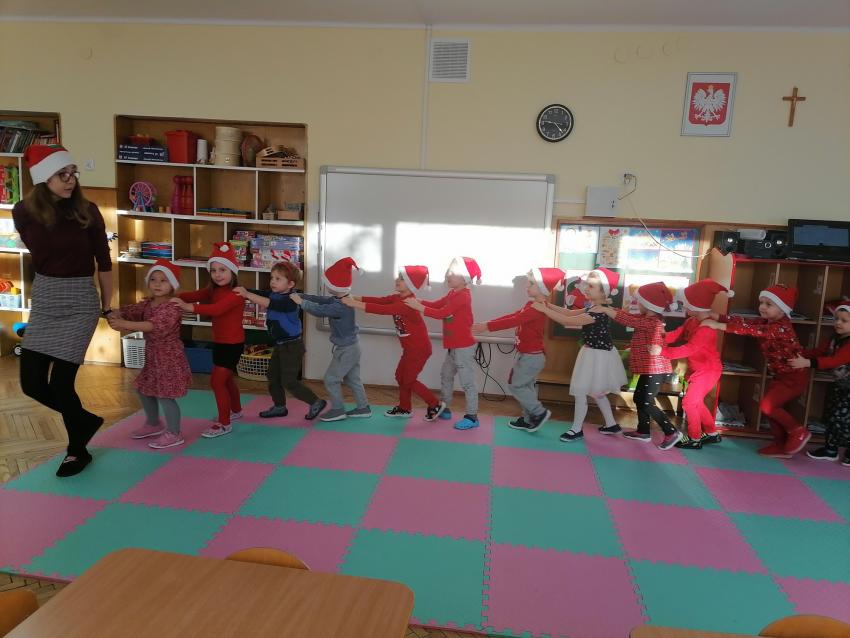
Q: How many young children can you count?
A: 12